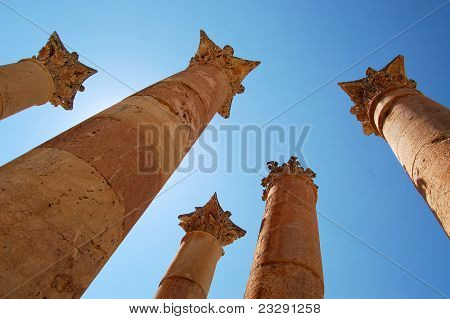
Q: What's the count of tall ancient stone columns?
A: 5